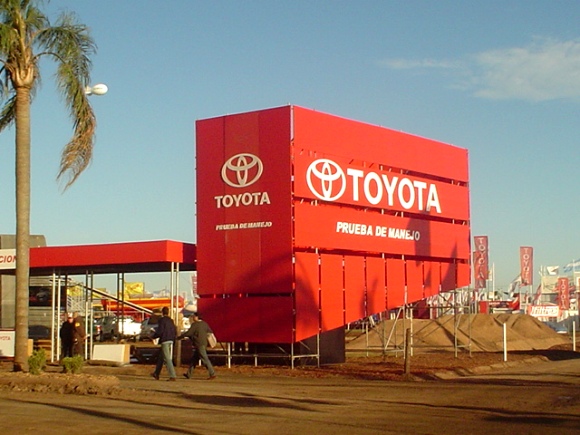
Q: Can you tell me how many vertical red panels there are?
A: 9